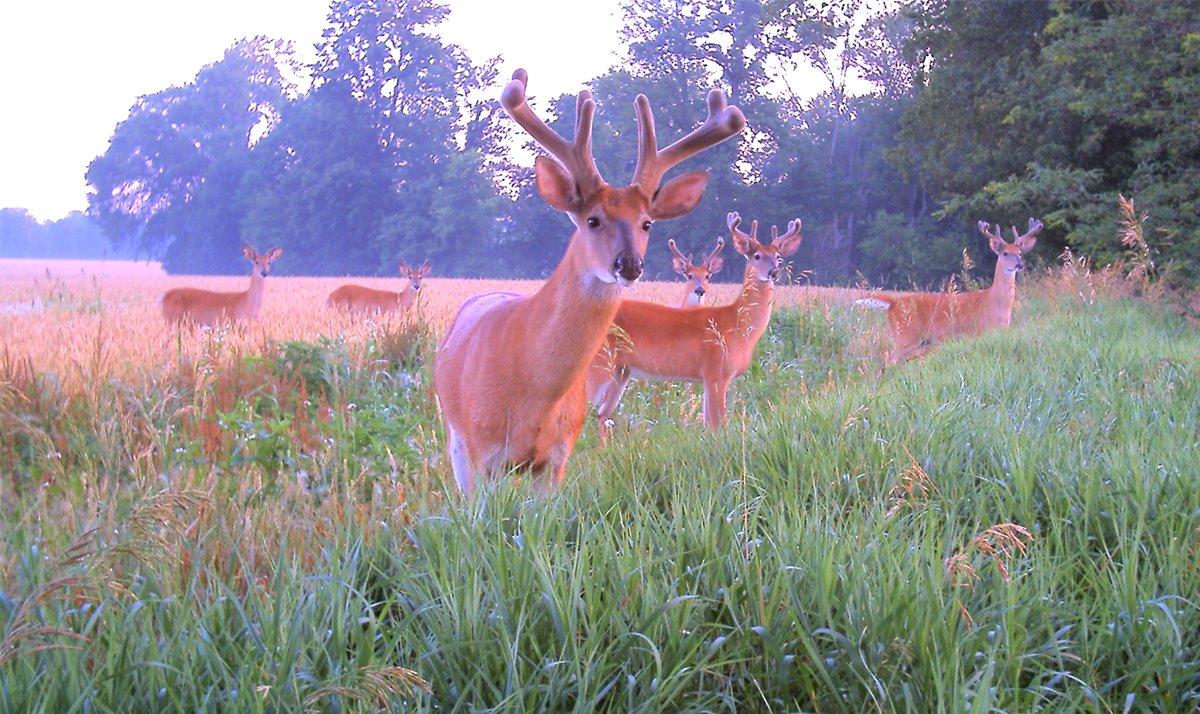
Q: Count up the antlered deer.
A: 4